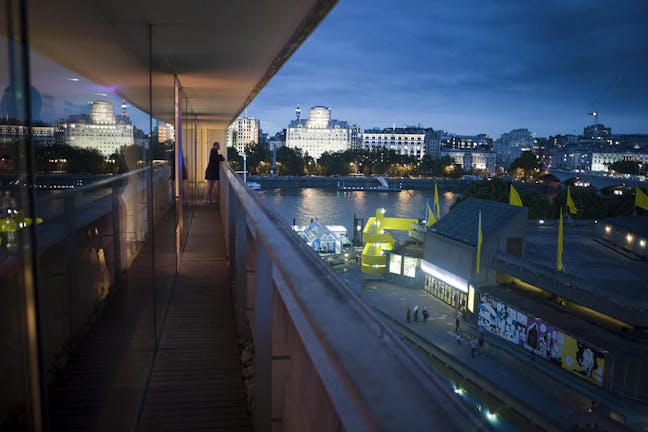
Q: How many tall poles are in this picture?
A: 7